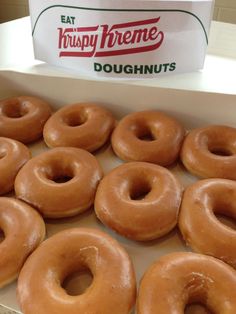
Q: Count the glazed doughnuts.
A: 11